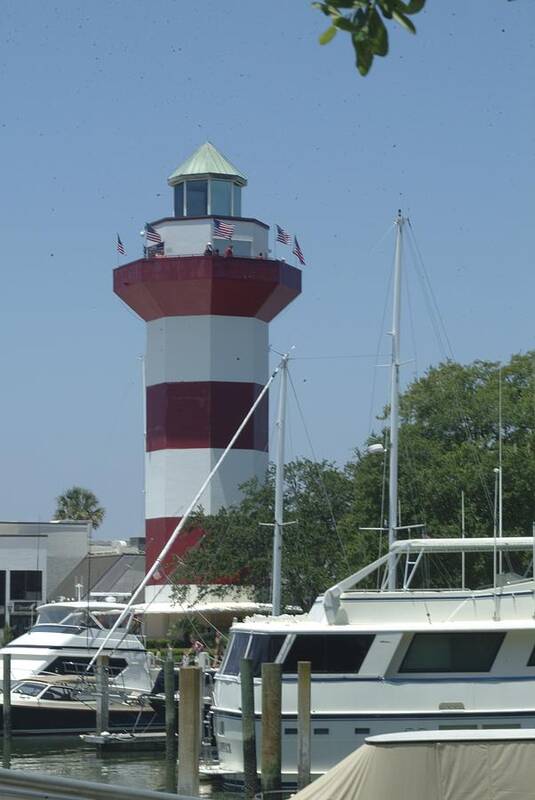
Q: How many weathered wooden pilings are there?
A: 7